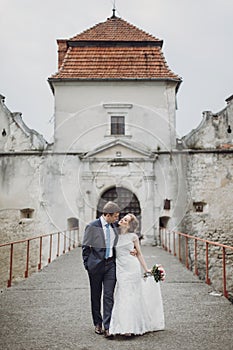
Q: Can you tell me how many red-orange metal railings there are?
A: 2